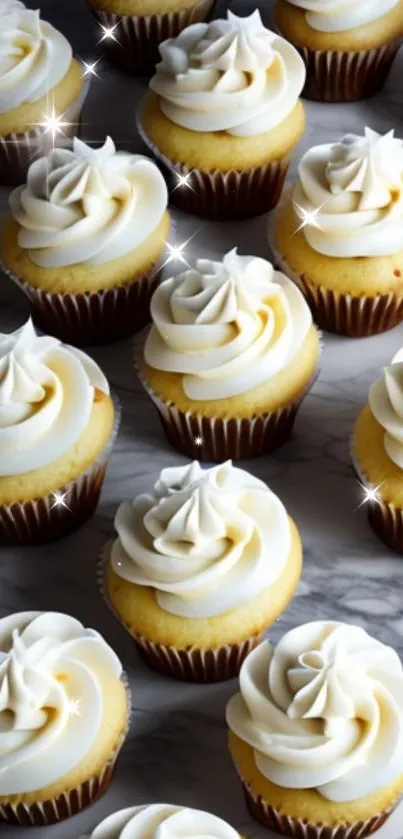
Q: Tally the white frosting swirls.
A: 12